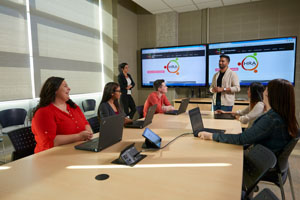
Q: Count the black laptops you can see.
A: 5